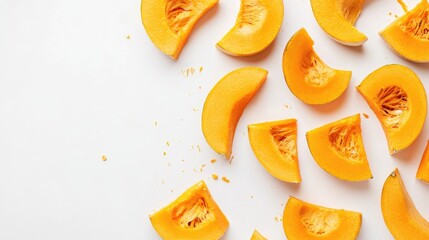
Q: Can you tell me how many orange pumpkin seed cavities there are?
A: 10